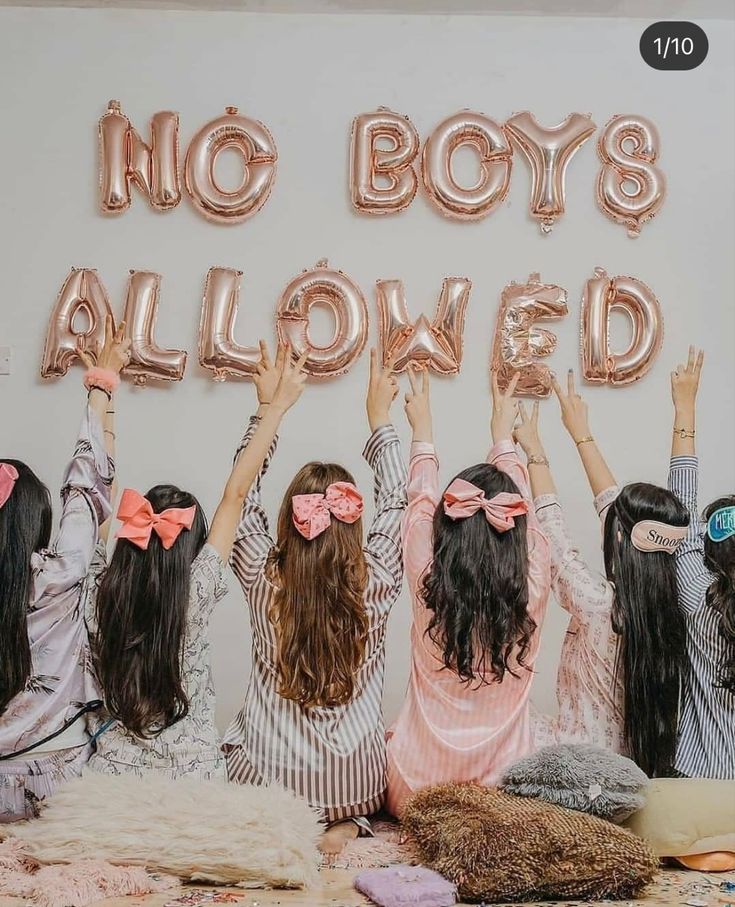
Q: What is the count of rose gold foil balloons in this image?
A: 13